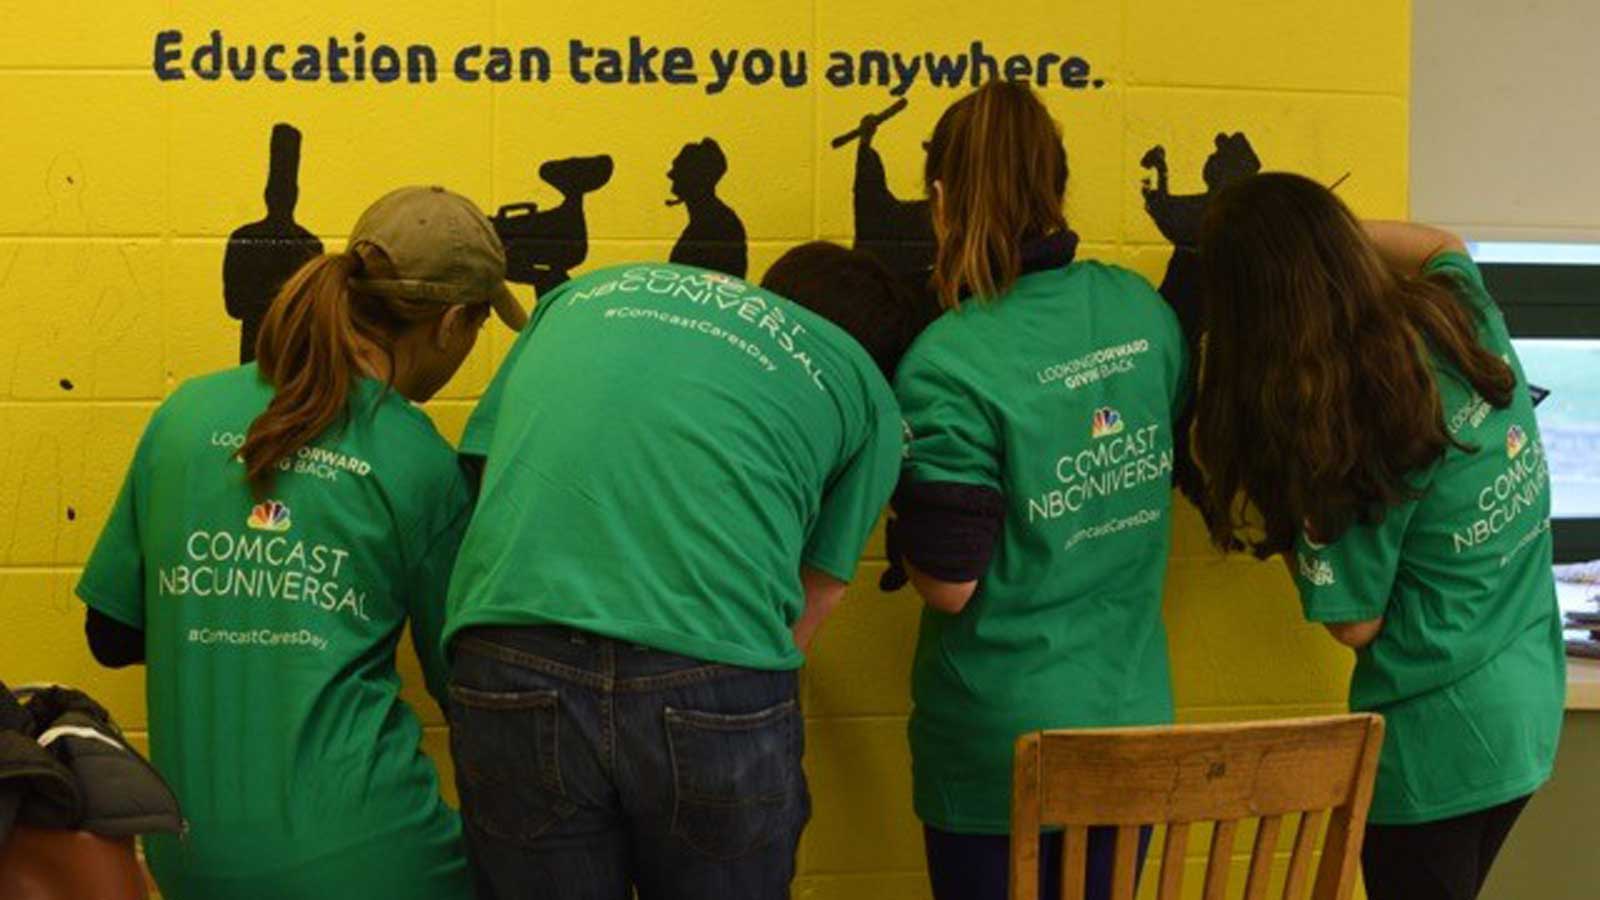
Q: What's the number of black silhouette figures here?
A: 5